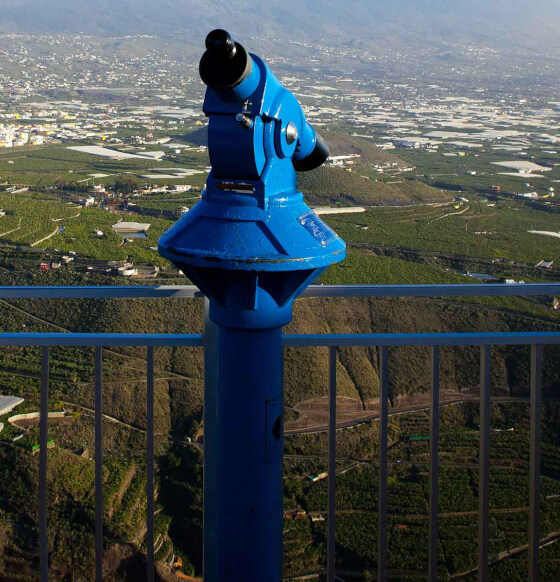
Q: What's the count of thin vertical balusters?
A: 8